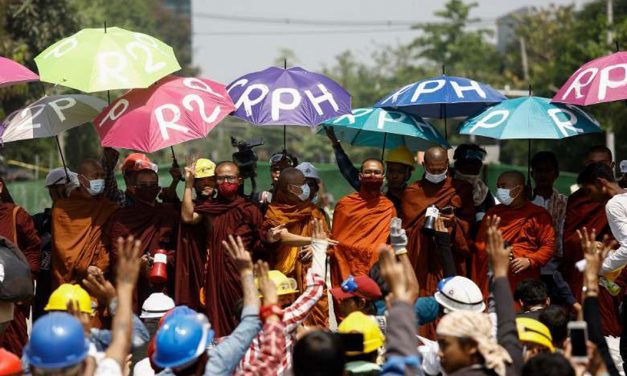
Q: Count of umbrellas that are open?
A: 9